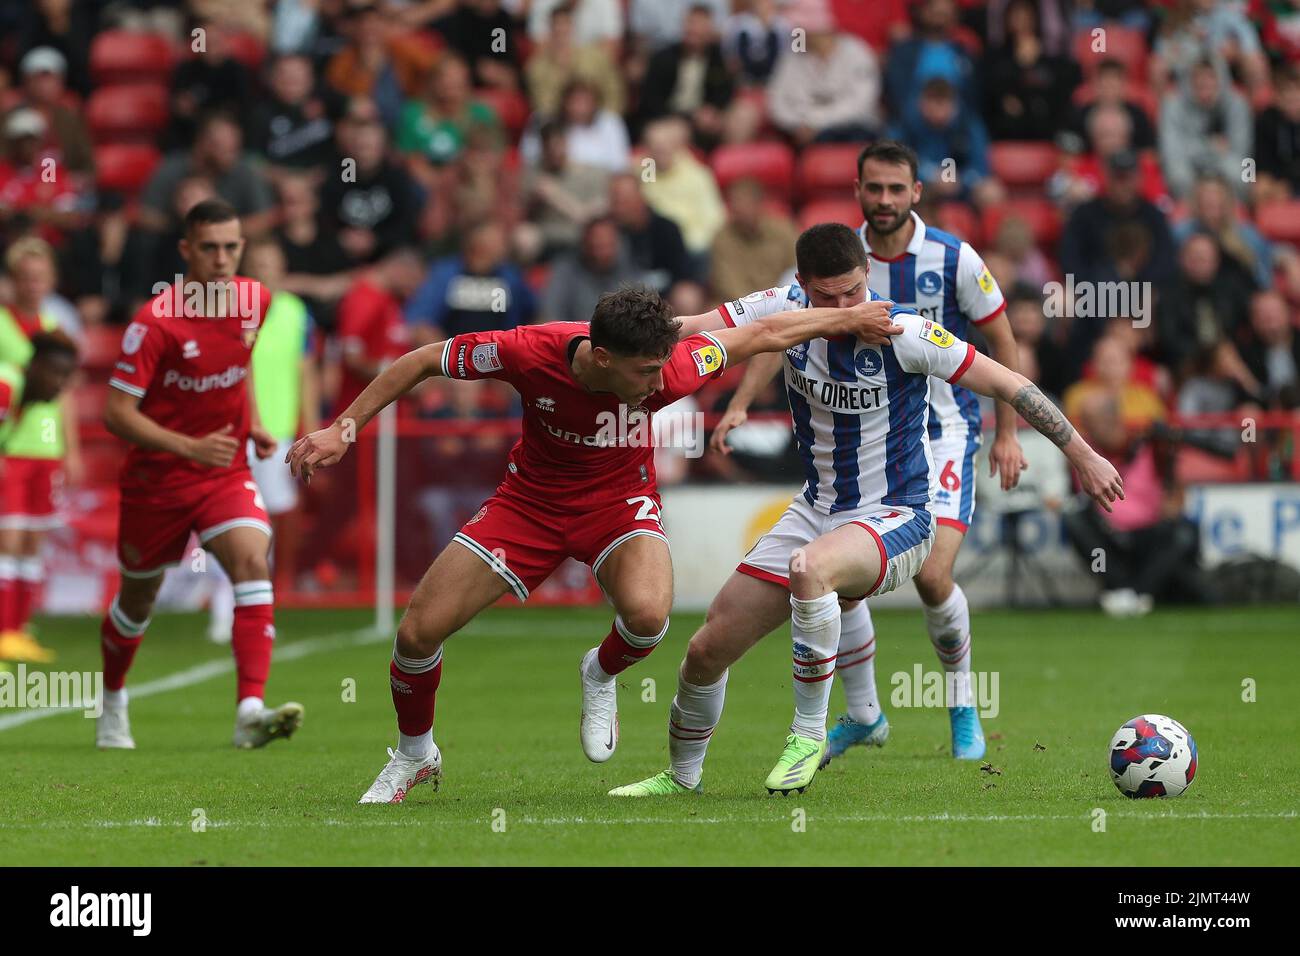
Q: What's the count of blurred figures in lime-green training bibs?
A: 3